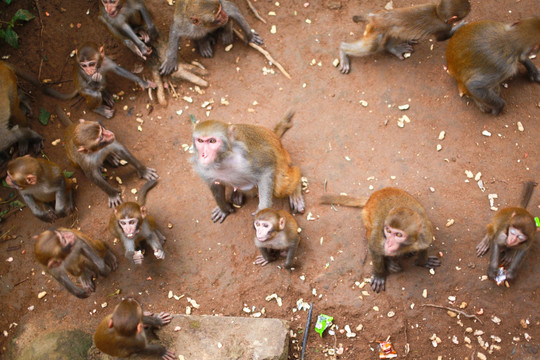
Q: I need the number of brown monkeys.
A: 15